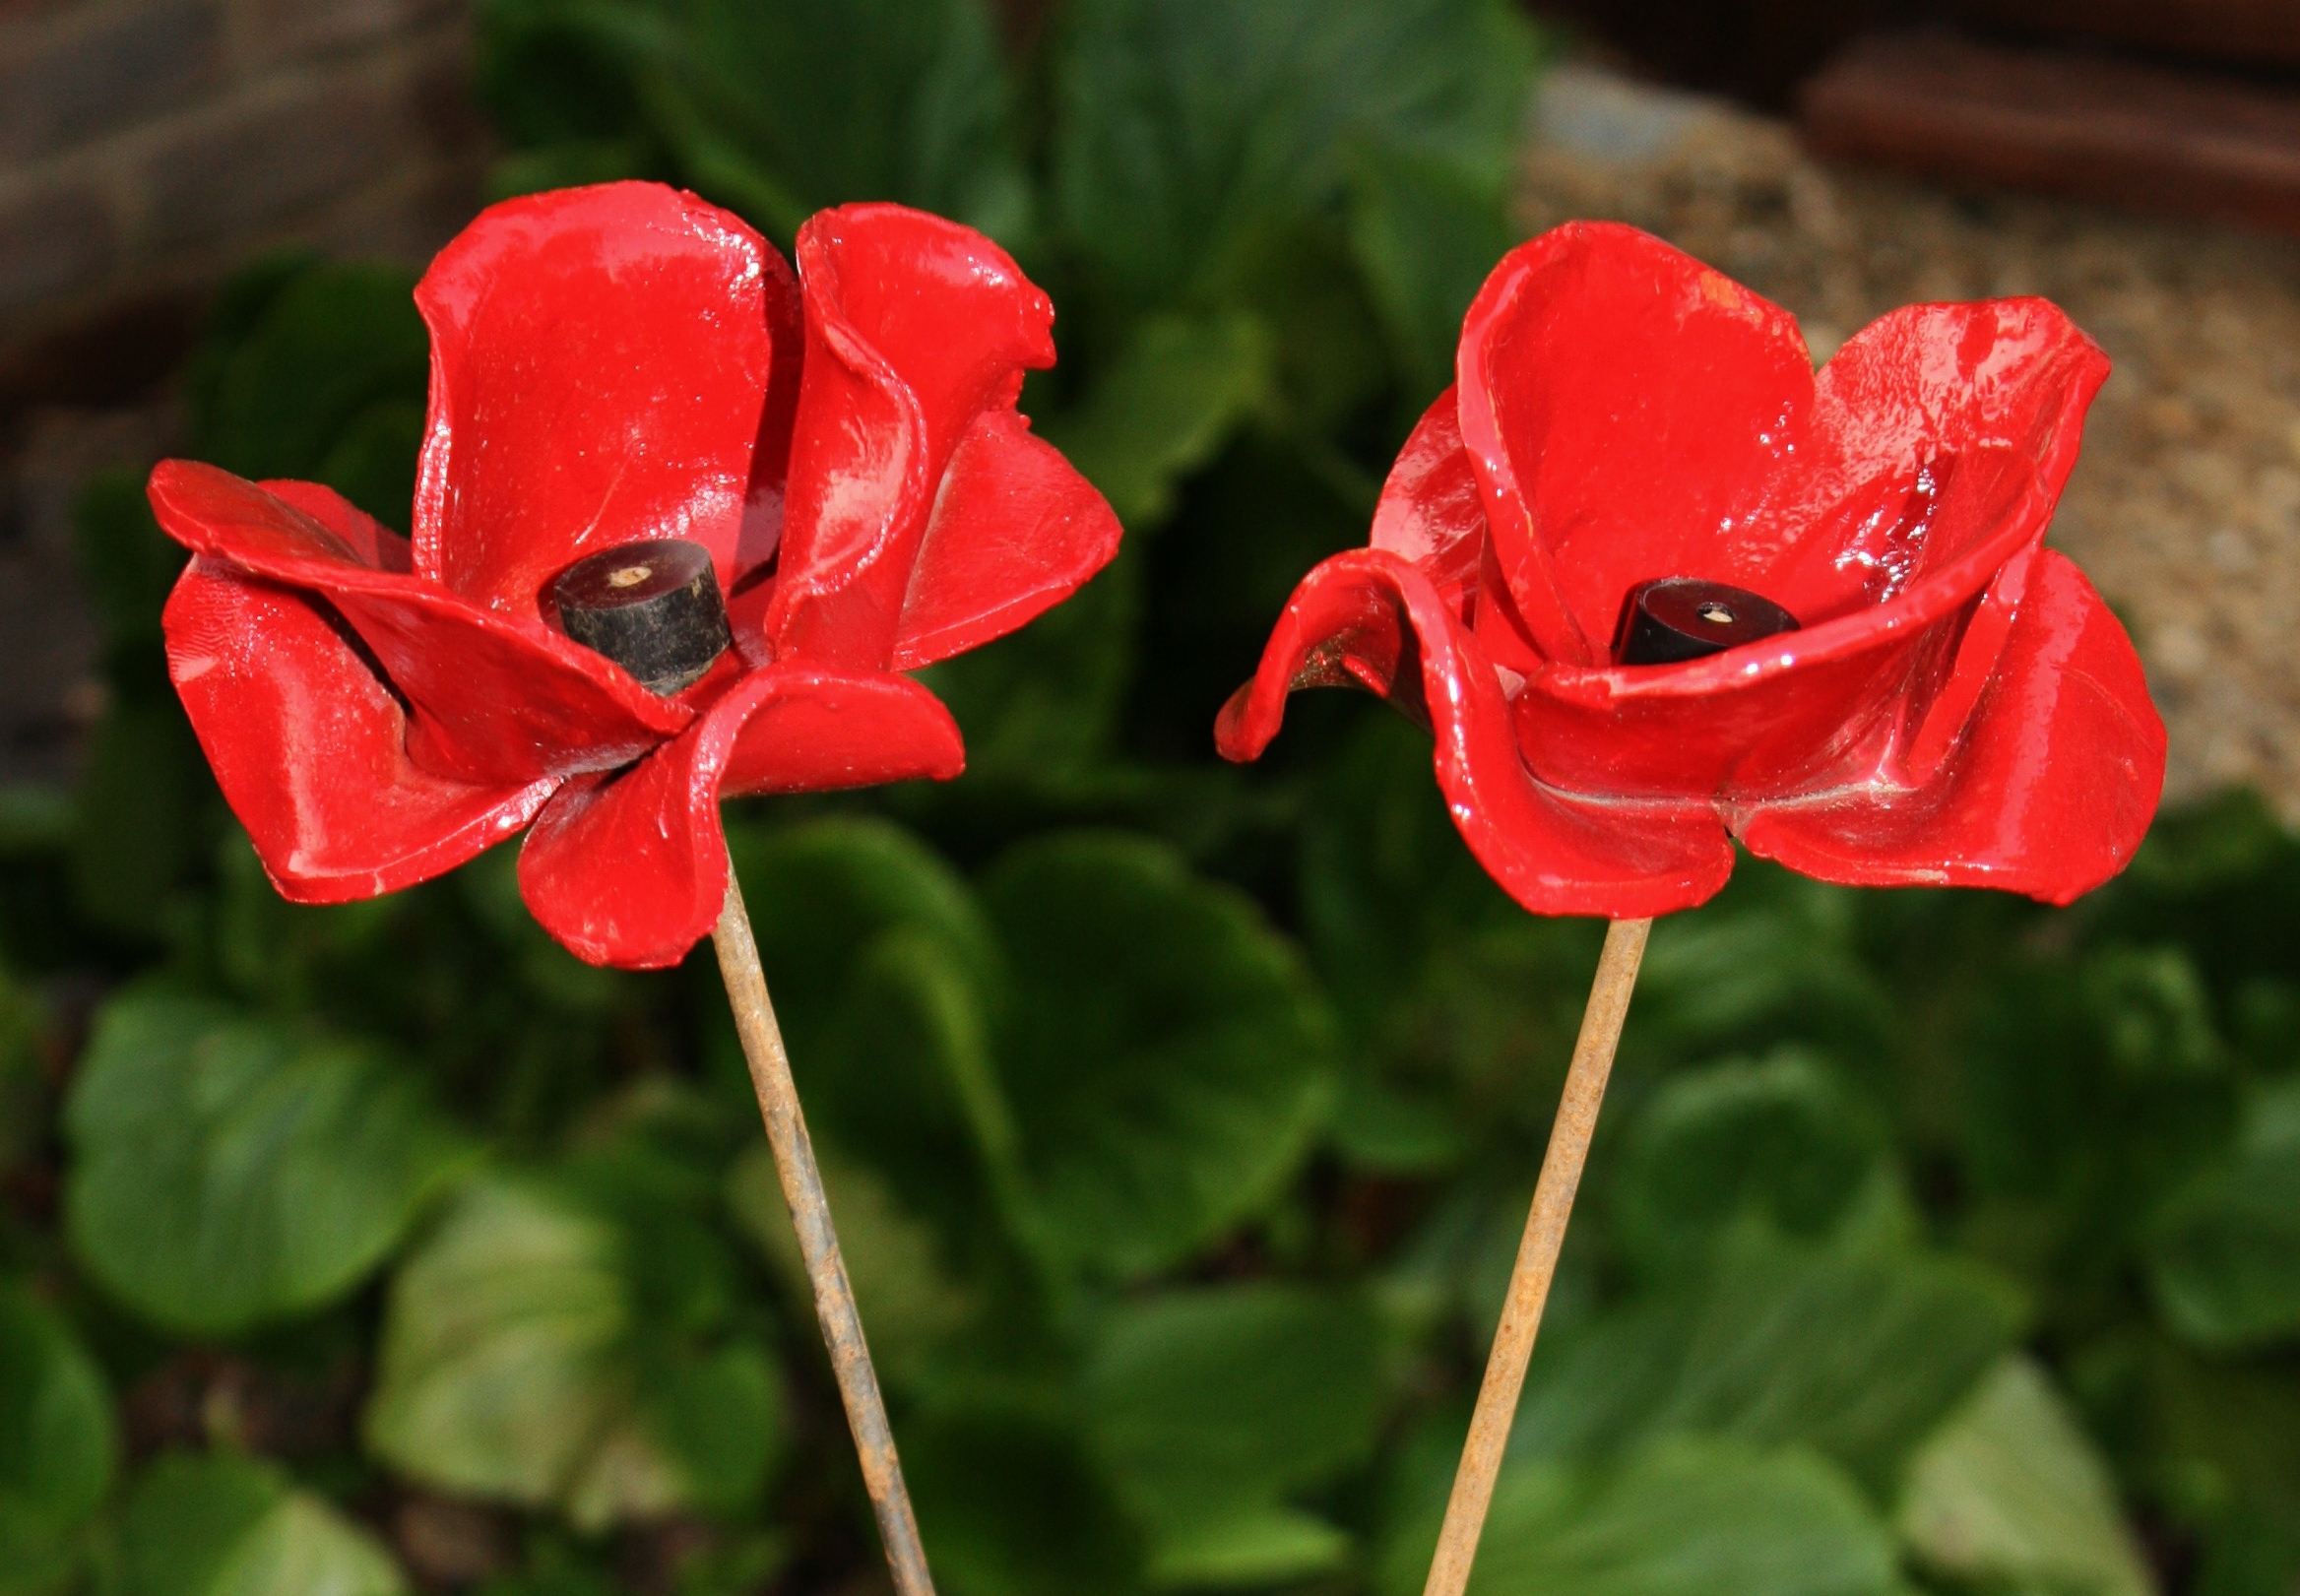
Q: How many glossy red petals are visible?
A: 12